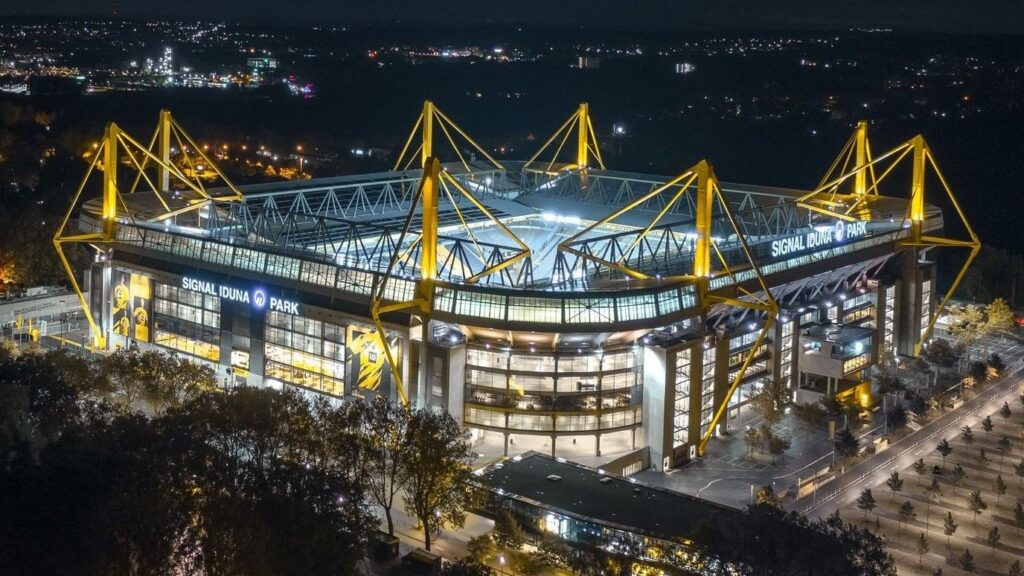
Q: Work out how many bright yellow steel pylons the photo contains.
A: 8